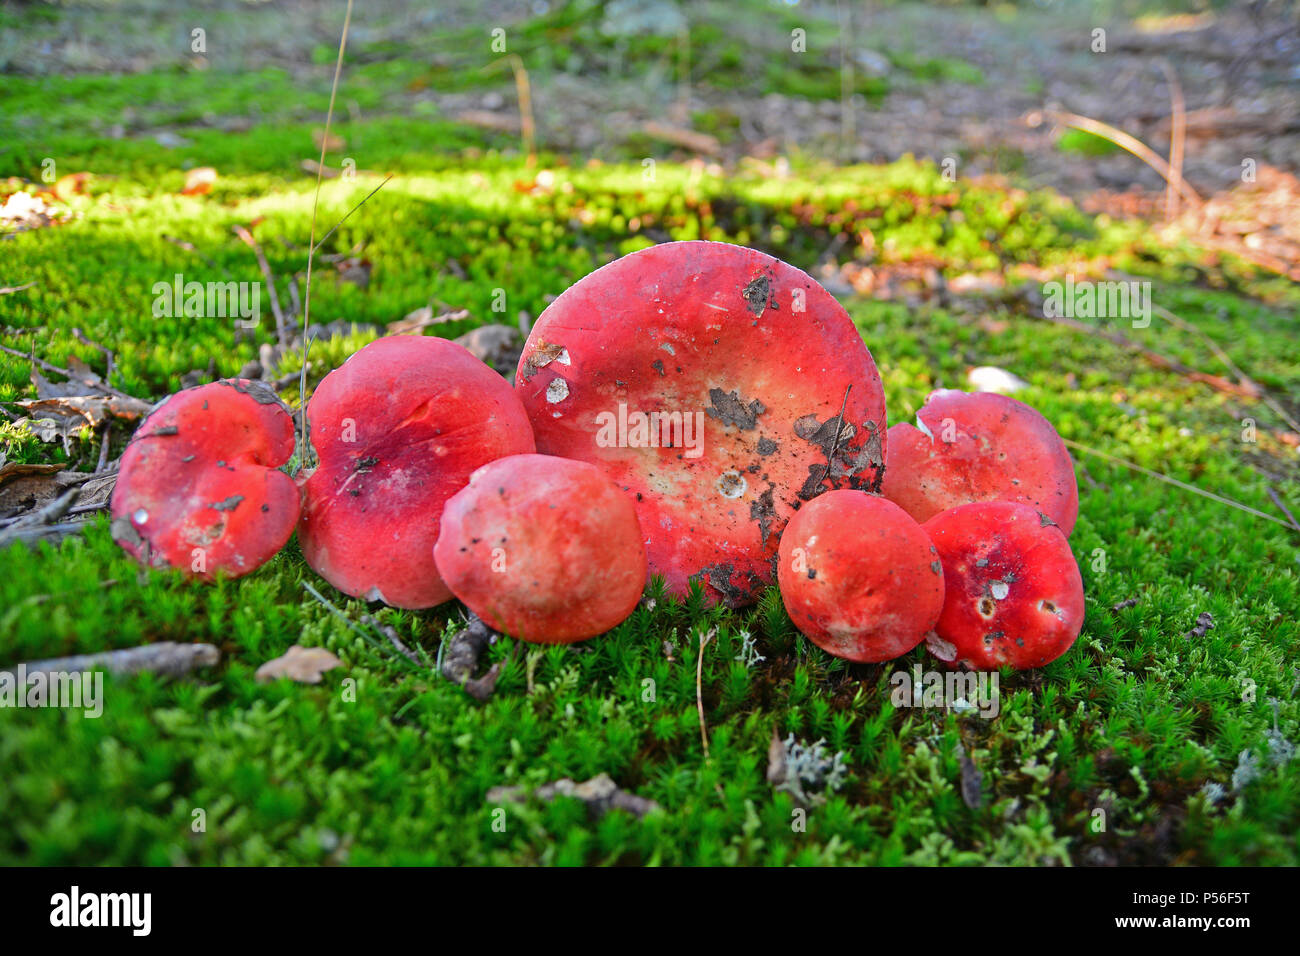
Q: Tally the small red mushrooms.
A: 6